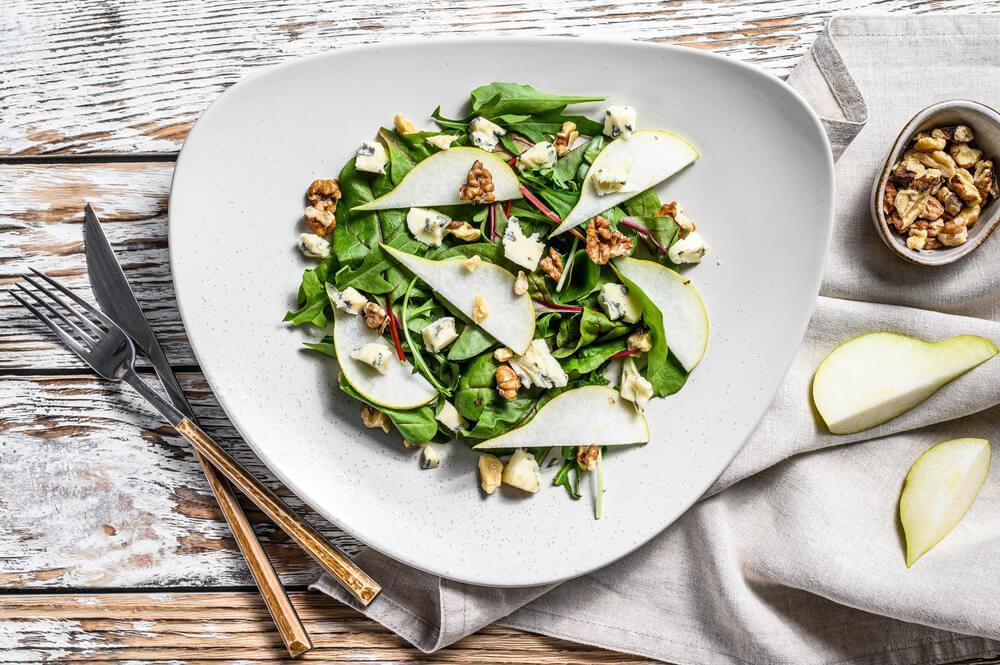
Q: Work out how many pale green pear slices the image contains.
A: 8